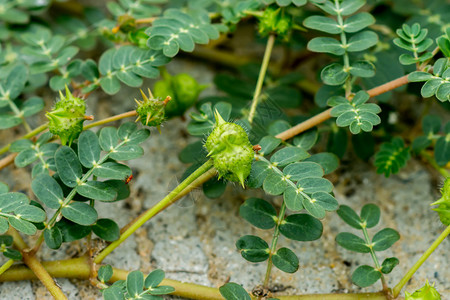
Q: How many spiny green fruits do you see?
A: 7